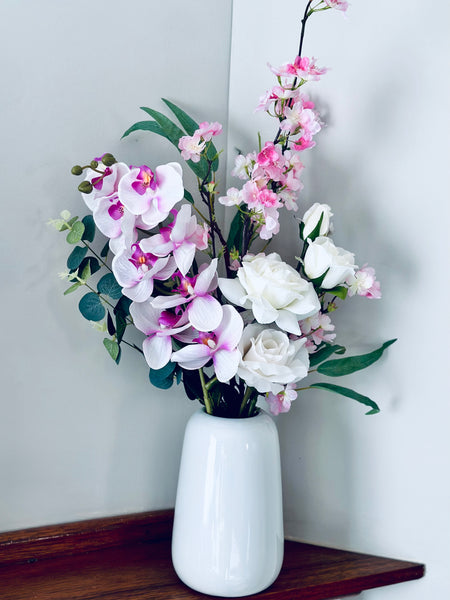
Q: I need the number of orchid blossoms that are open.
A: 8